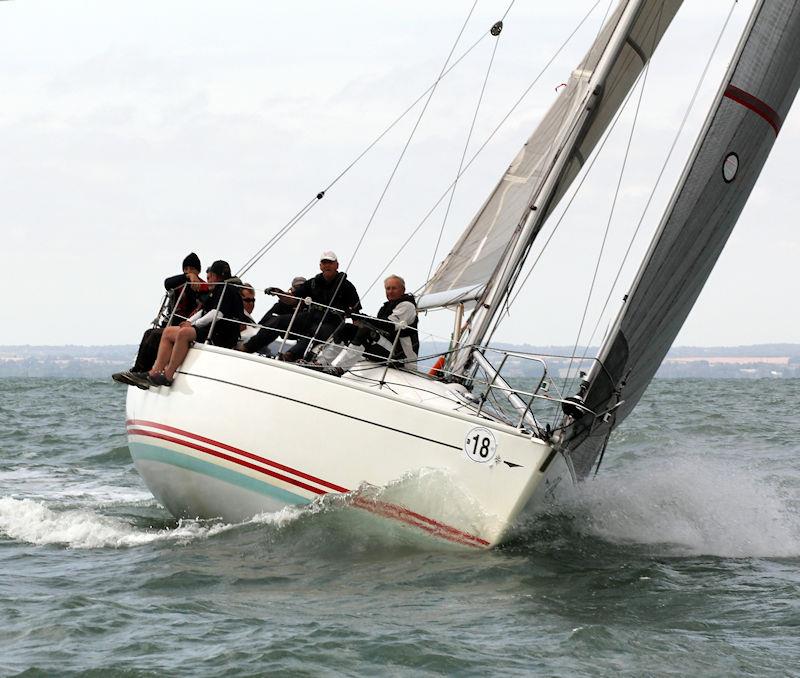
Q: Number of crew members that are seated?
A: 6